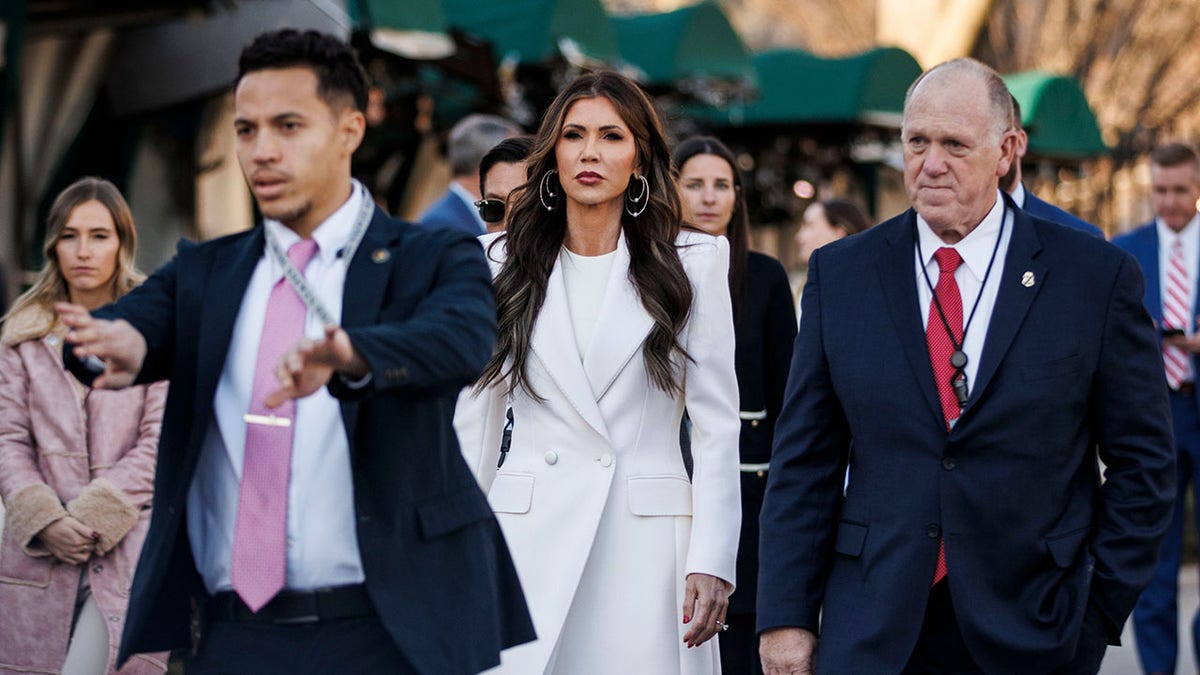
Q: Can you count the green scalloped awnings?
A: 5